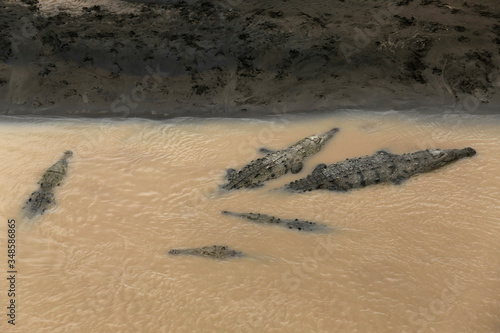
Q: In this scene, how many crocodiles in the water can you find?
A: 5